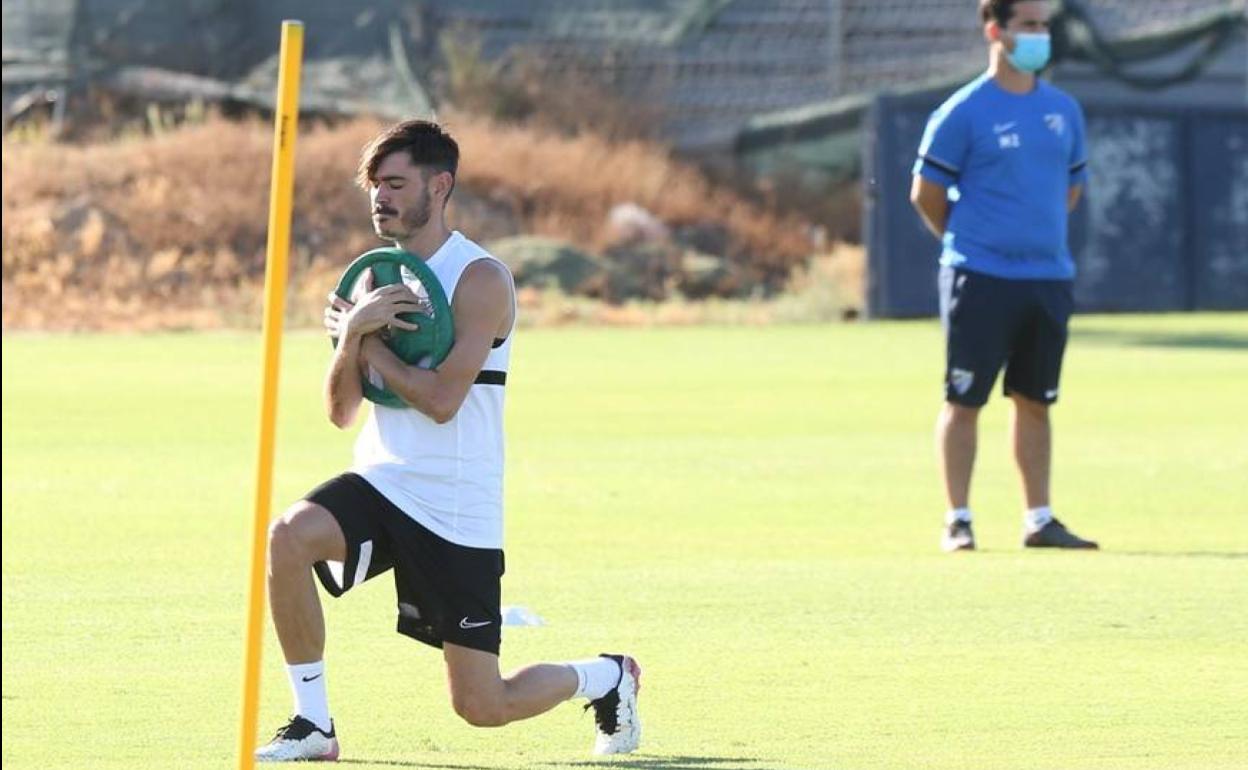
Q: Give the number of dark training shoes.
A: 2